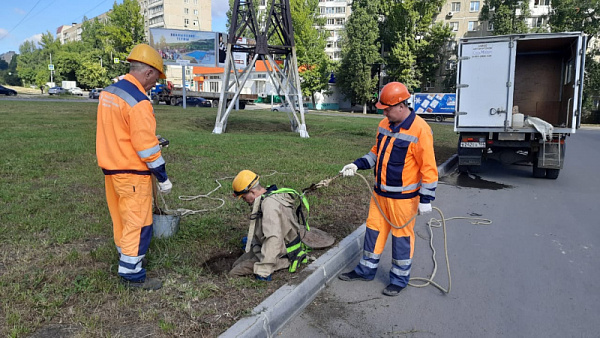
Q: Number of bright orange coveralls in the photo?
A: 2